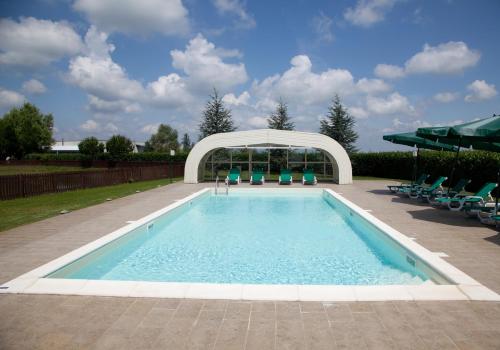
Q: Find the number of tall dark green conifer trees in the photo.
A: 3